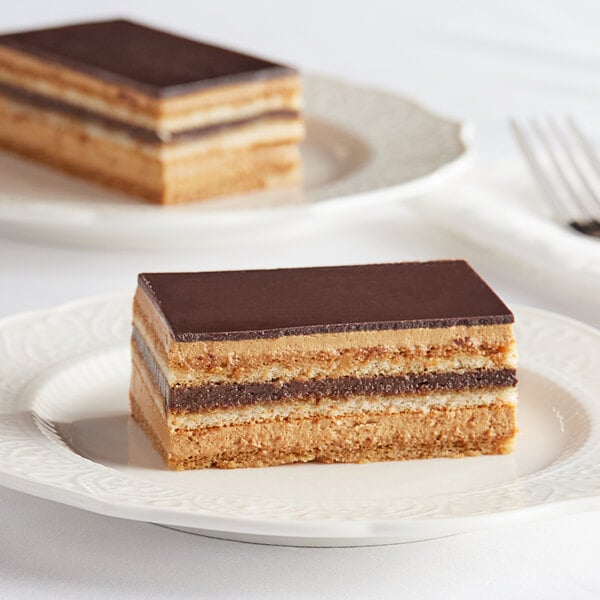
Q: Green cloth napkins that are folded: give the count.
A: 0